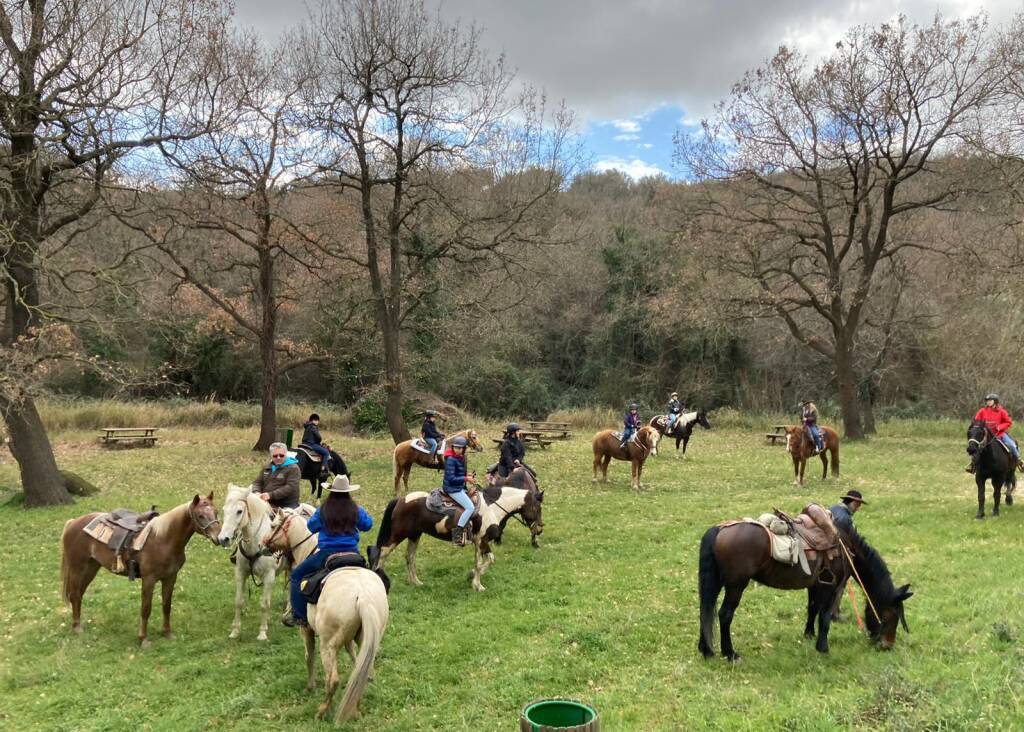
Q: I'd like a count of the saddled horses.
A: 12